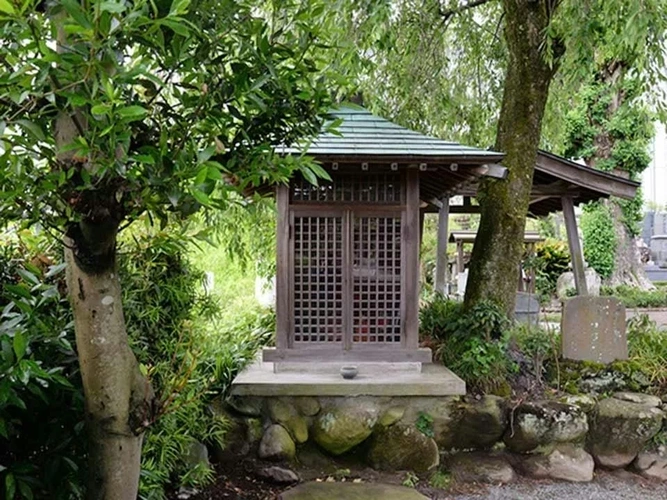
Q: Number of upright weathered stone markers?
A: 1